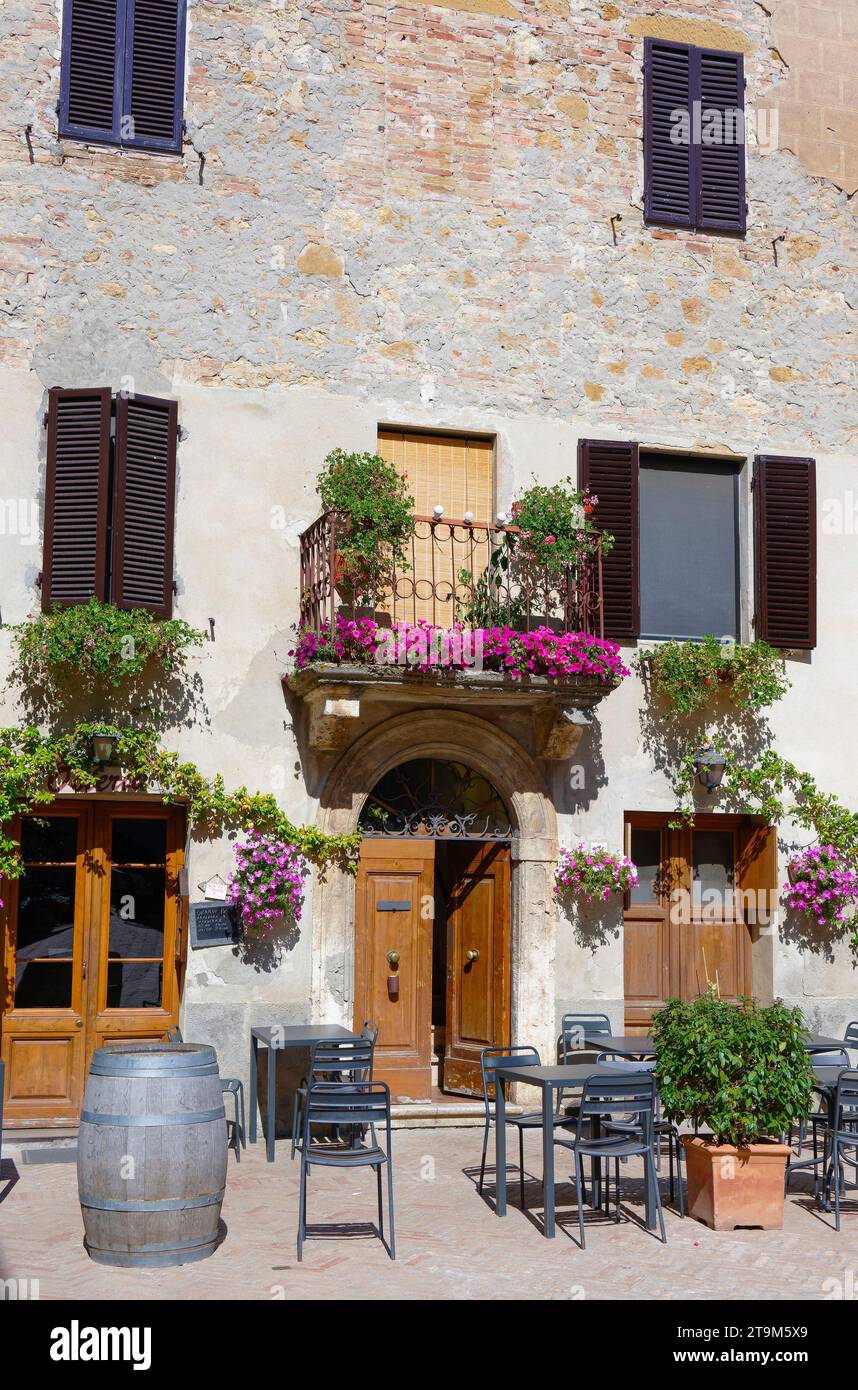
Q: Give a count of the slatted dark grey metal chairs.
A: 11